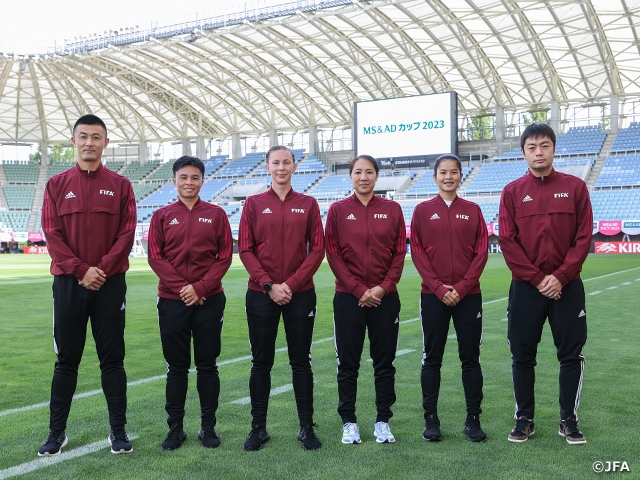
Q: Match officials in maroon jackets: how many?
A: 6